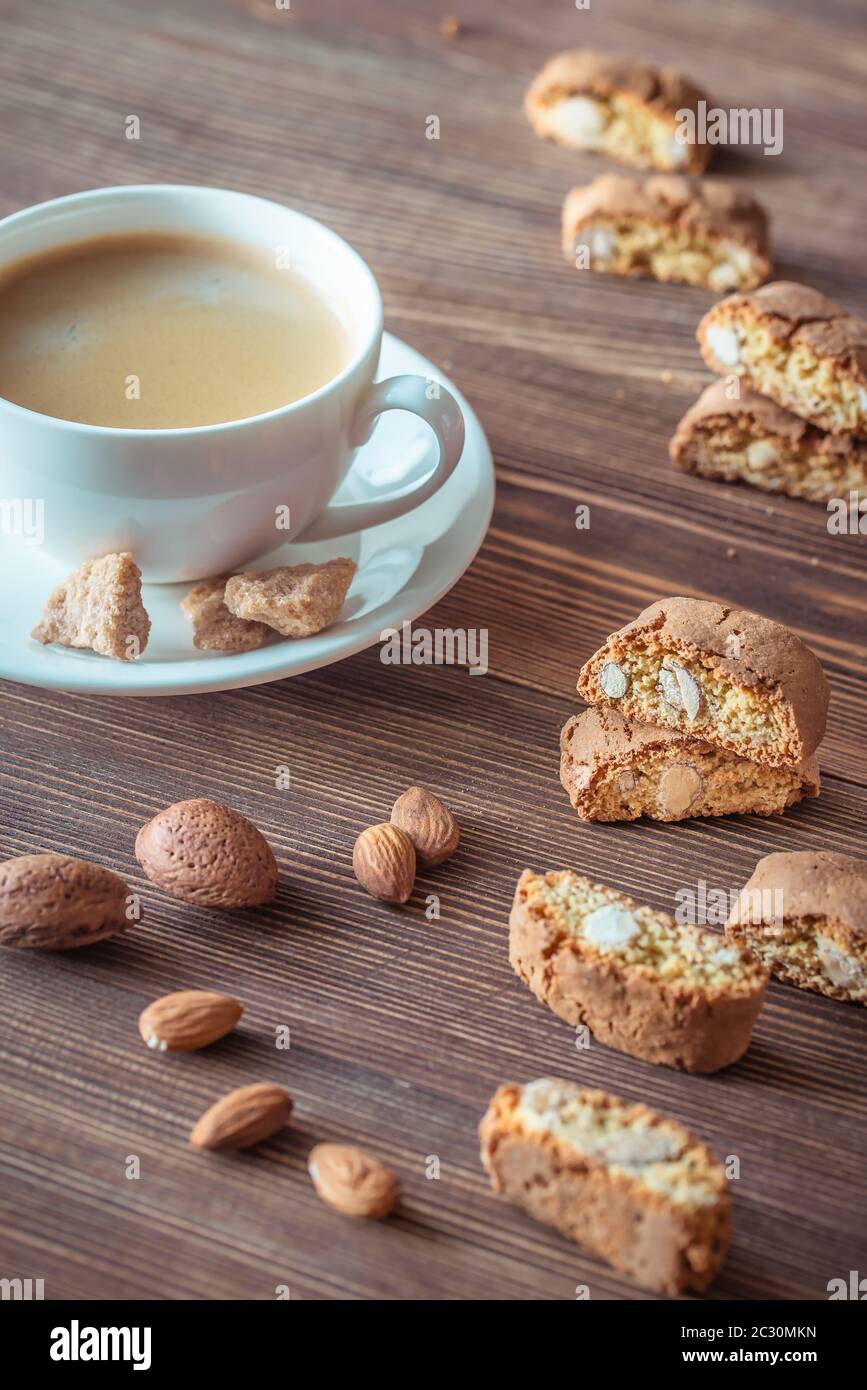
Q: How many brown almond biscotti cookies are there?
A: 9